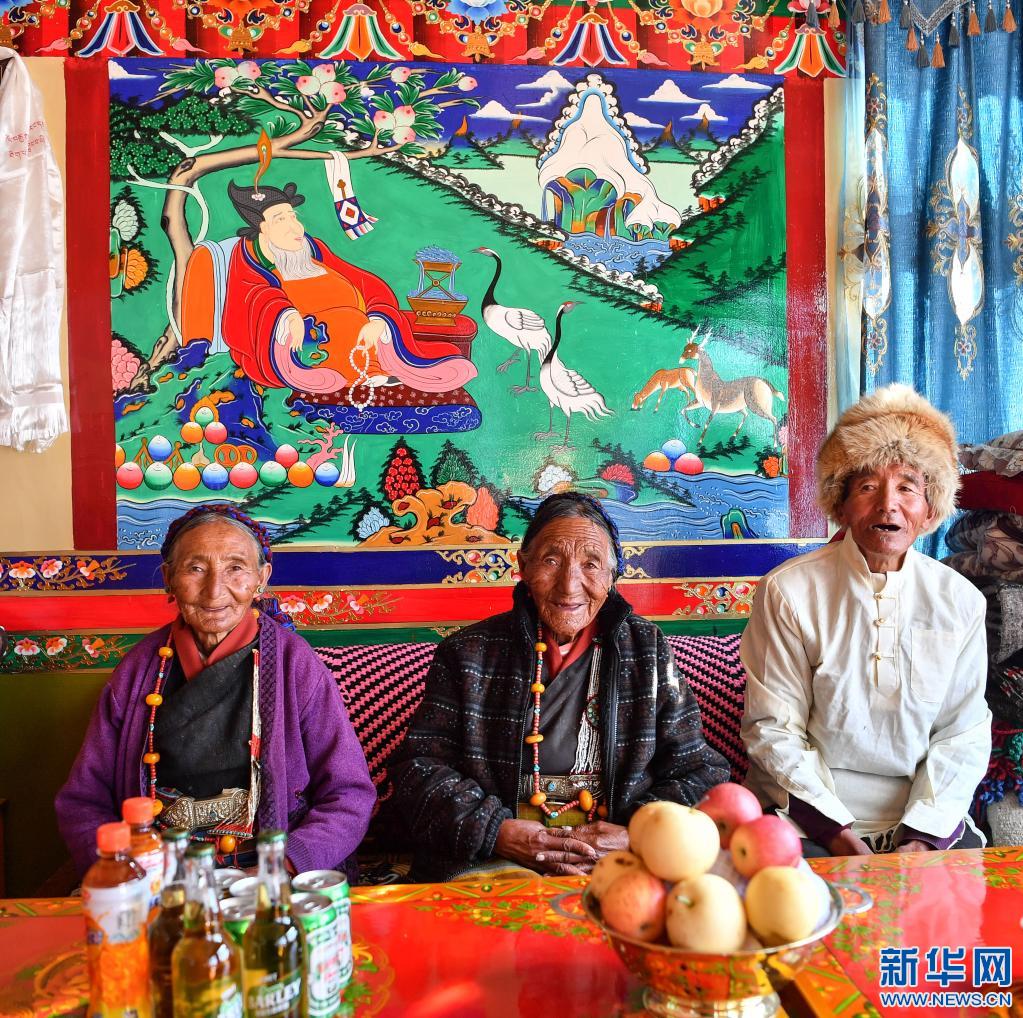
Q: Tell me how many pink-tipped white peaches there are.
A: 10